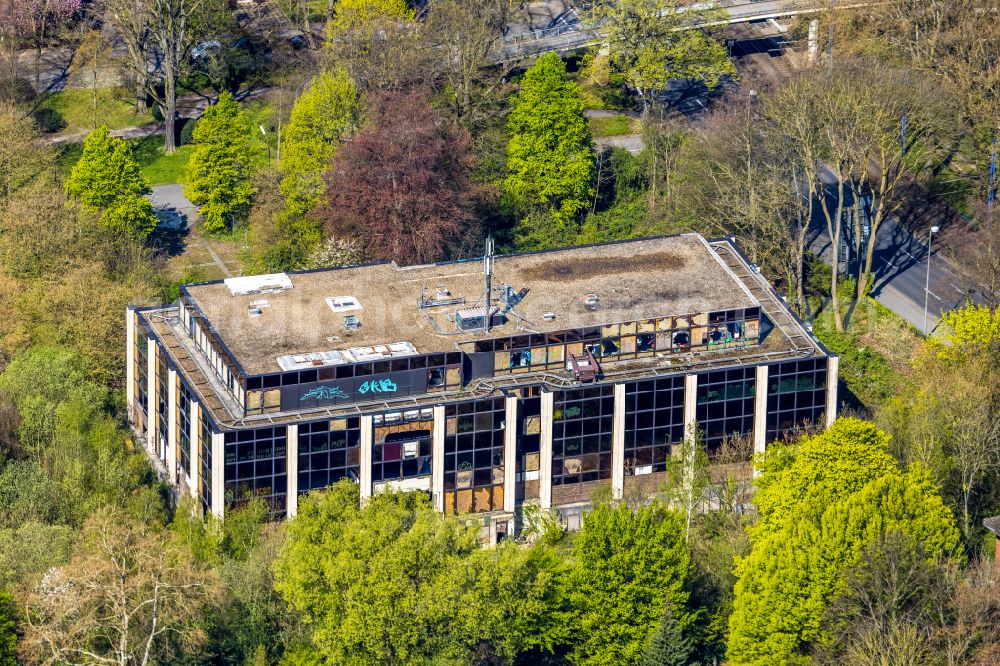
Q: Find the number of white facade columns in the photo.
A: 14